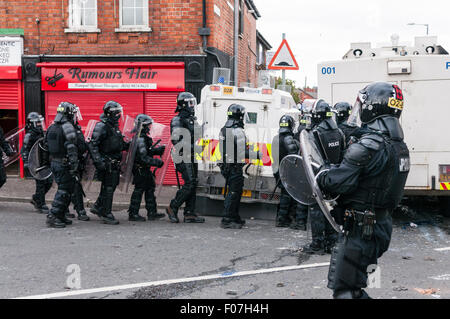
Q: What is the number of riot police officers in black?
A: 13